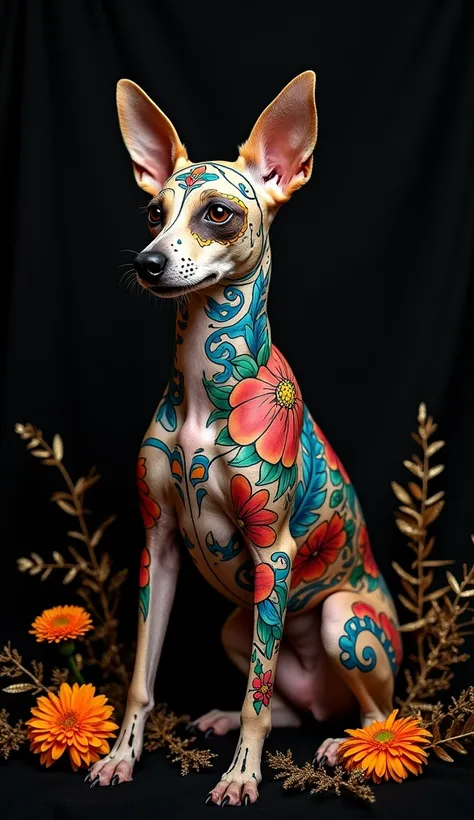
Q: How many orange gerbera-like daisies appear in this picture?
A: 3